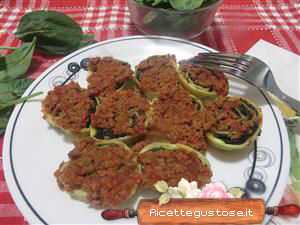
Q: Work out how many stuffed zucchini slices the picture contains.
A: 9